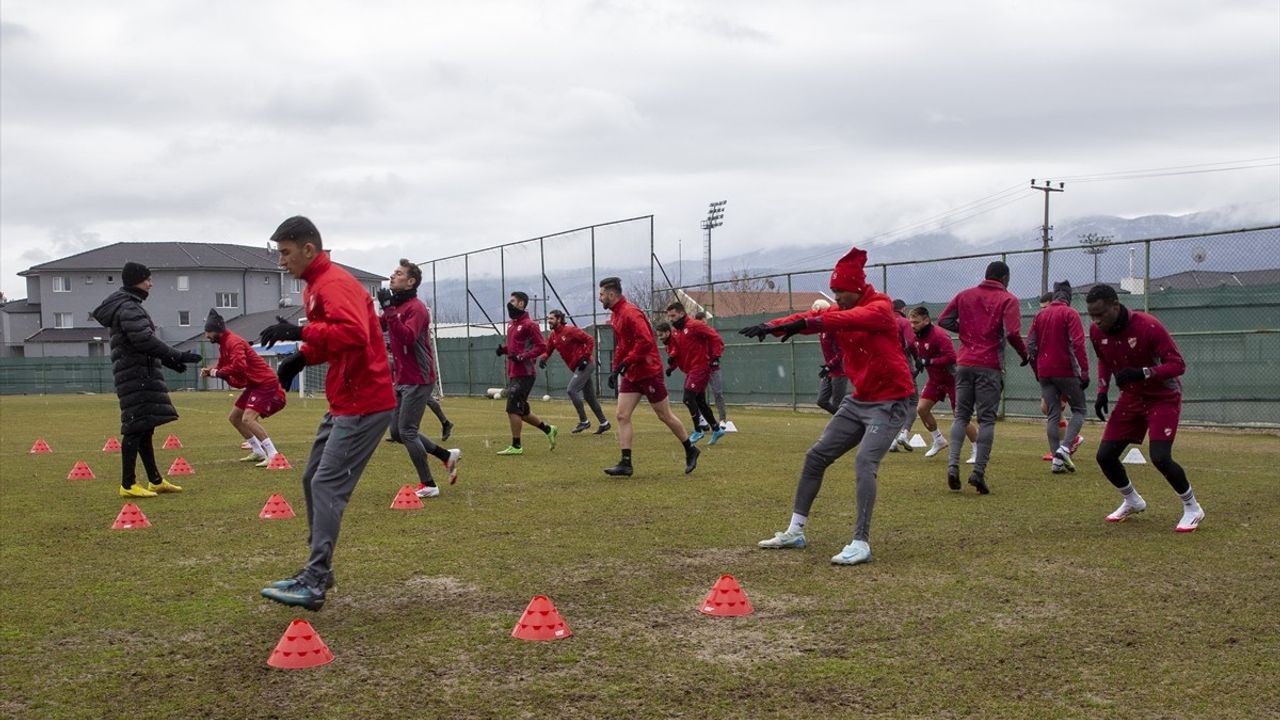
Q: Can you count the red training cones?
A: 12